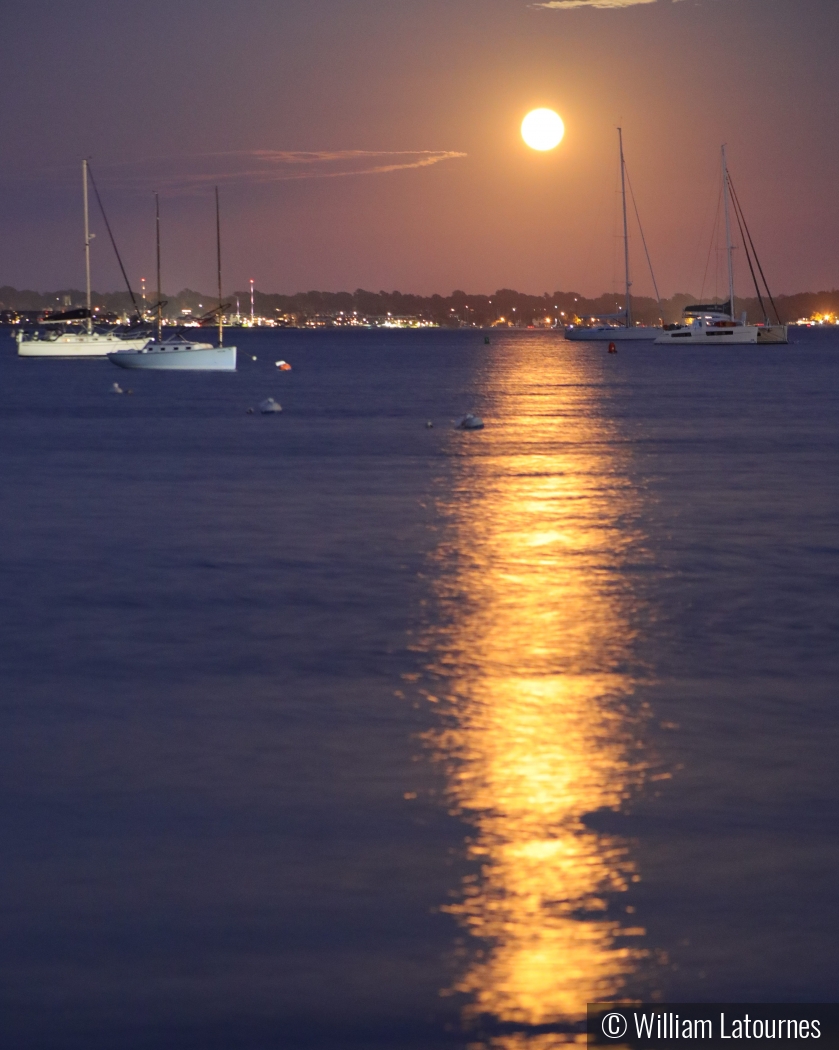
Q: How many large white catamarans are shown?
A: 1